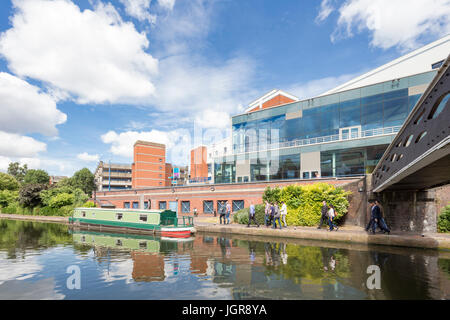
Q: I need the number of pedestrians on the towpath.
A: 11